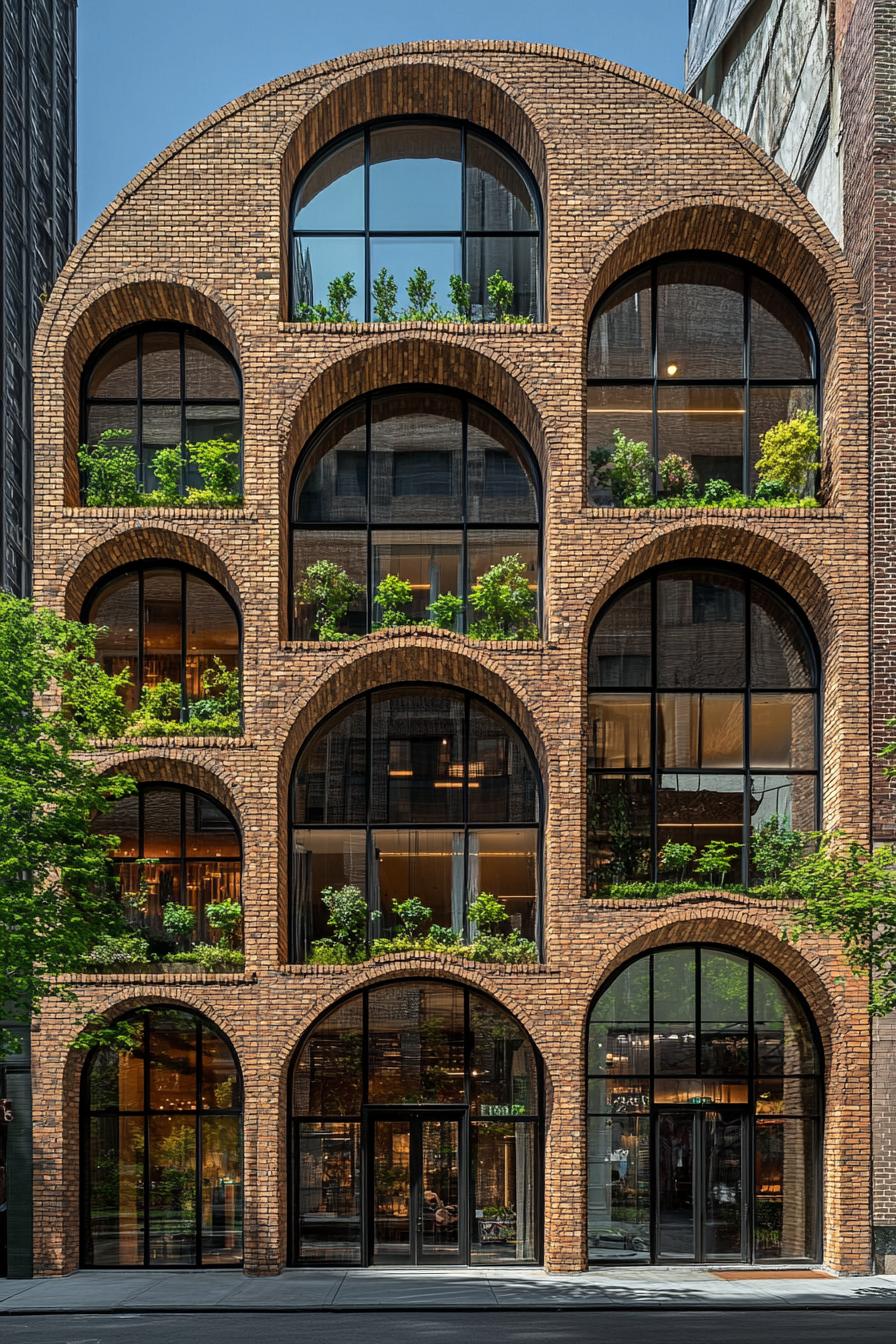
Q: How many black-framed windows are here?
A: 11